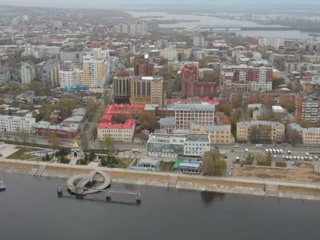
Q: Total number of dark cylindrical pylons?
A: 3